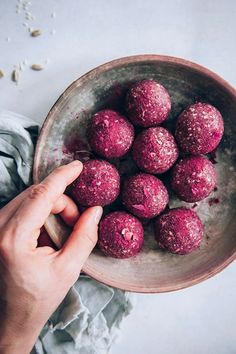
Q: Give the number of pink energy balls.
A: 9